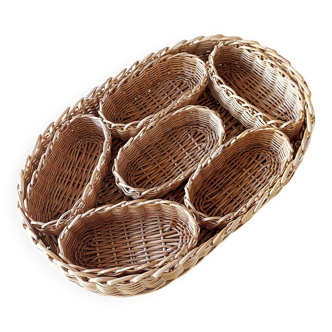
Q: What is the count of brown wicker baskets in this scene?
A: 7